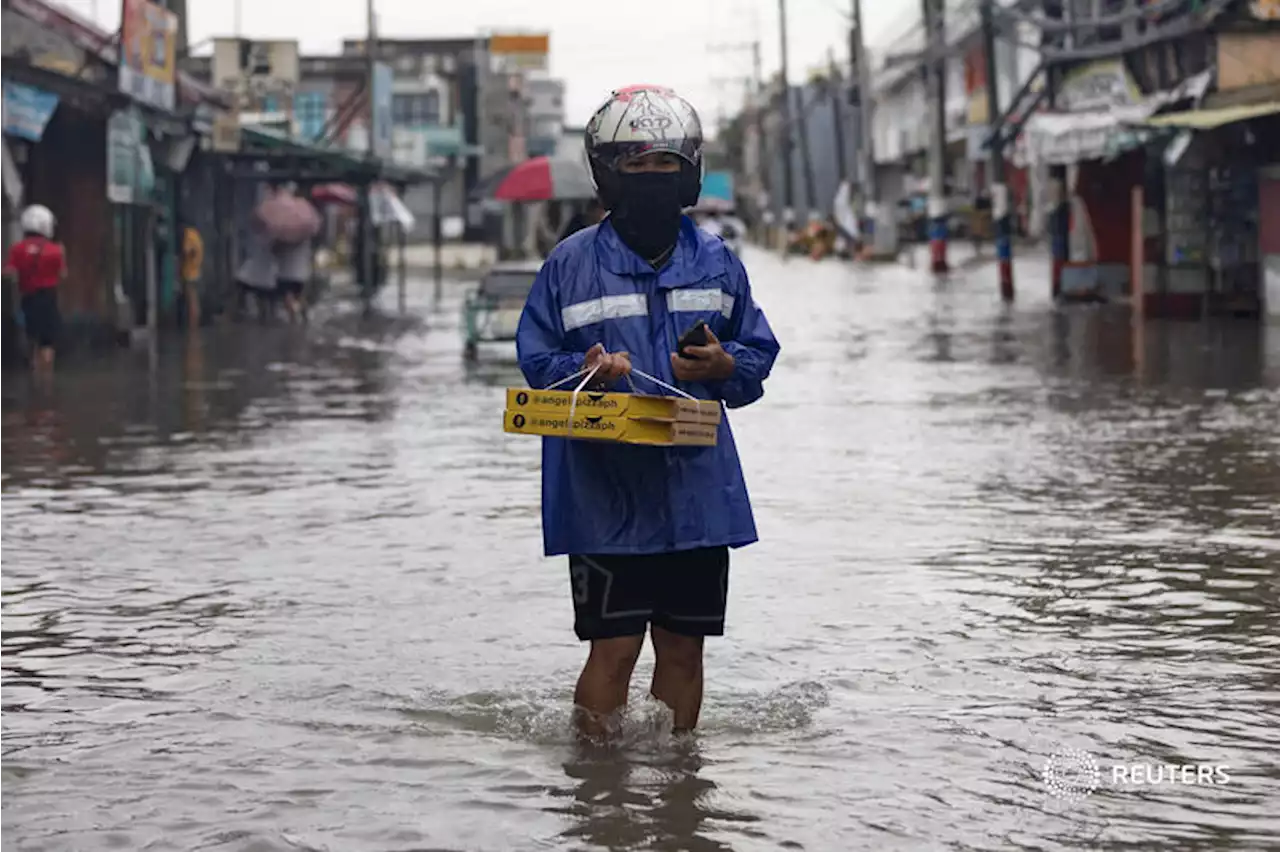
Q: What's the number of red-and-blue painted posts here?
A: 3